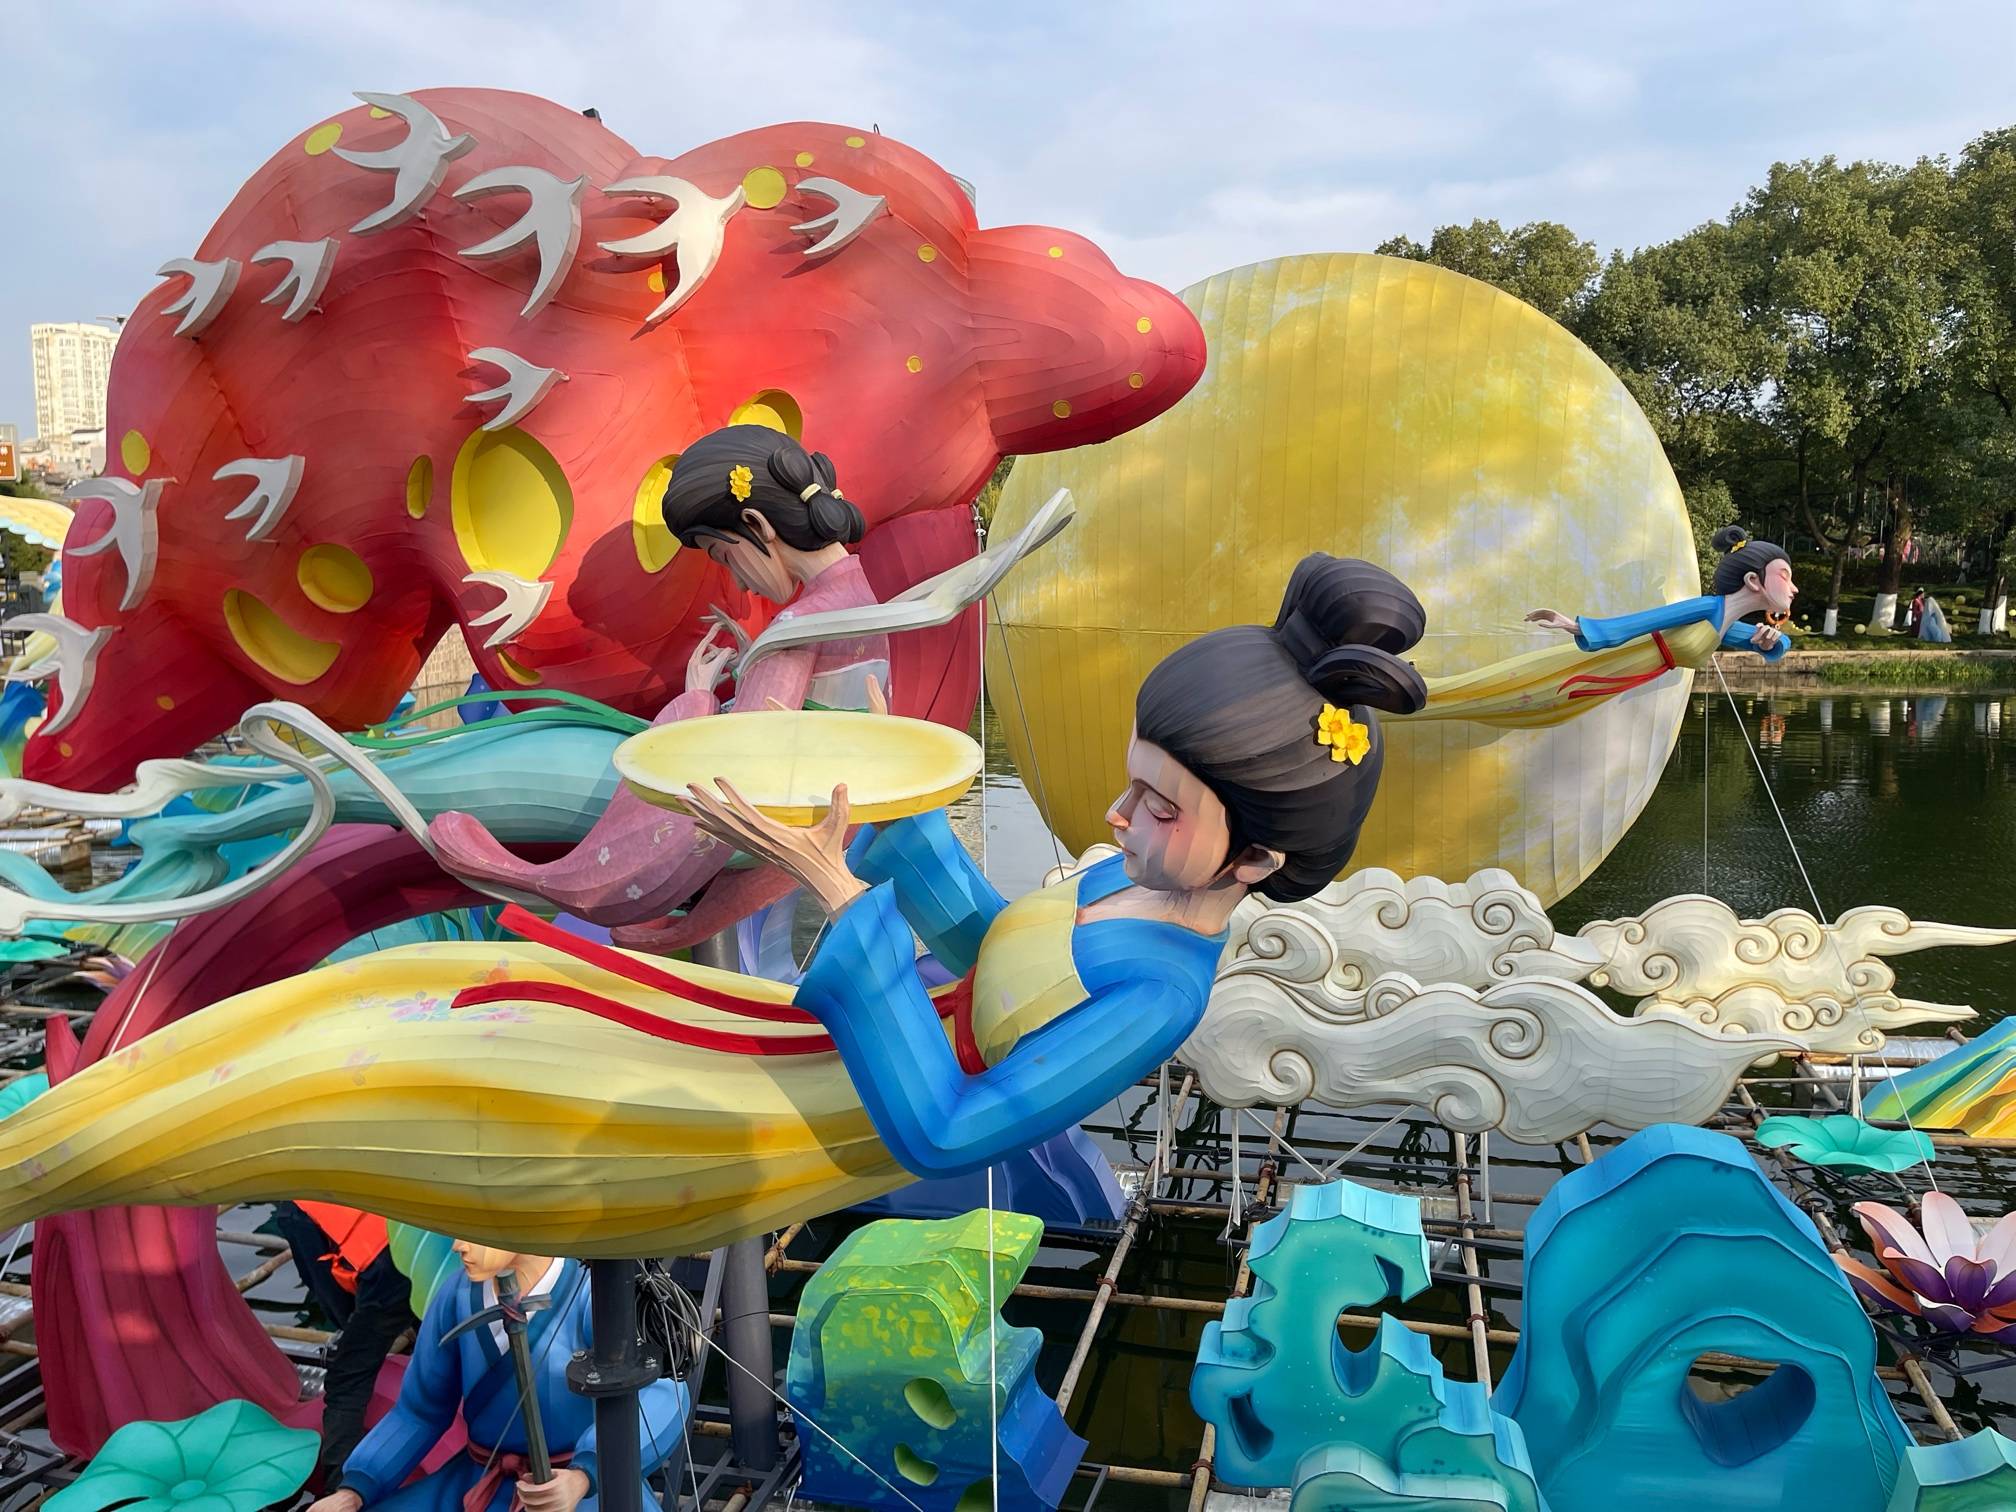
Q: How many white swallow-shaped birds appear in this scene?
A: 11